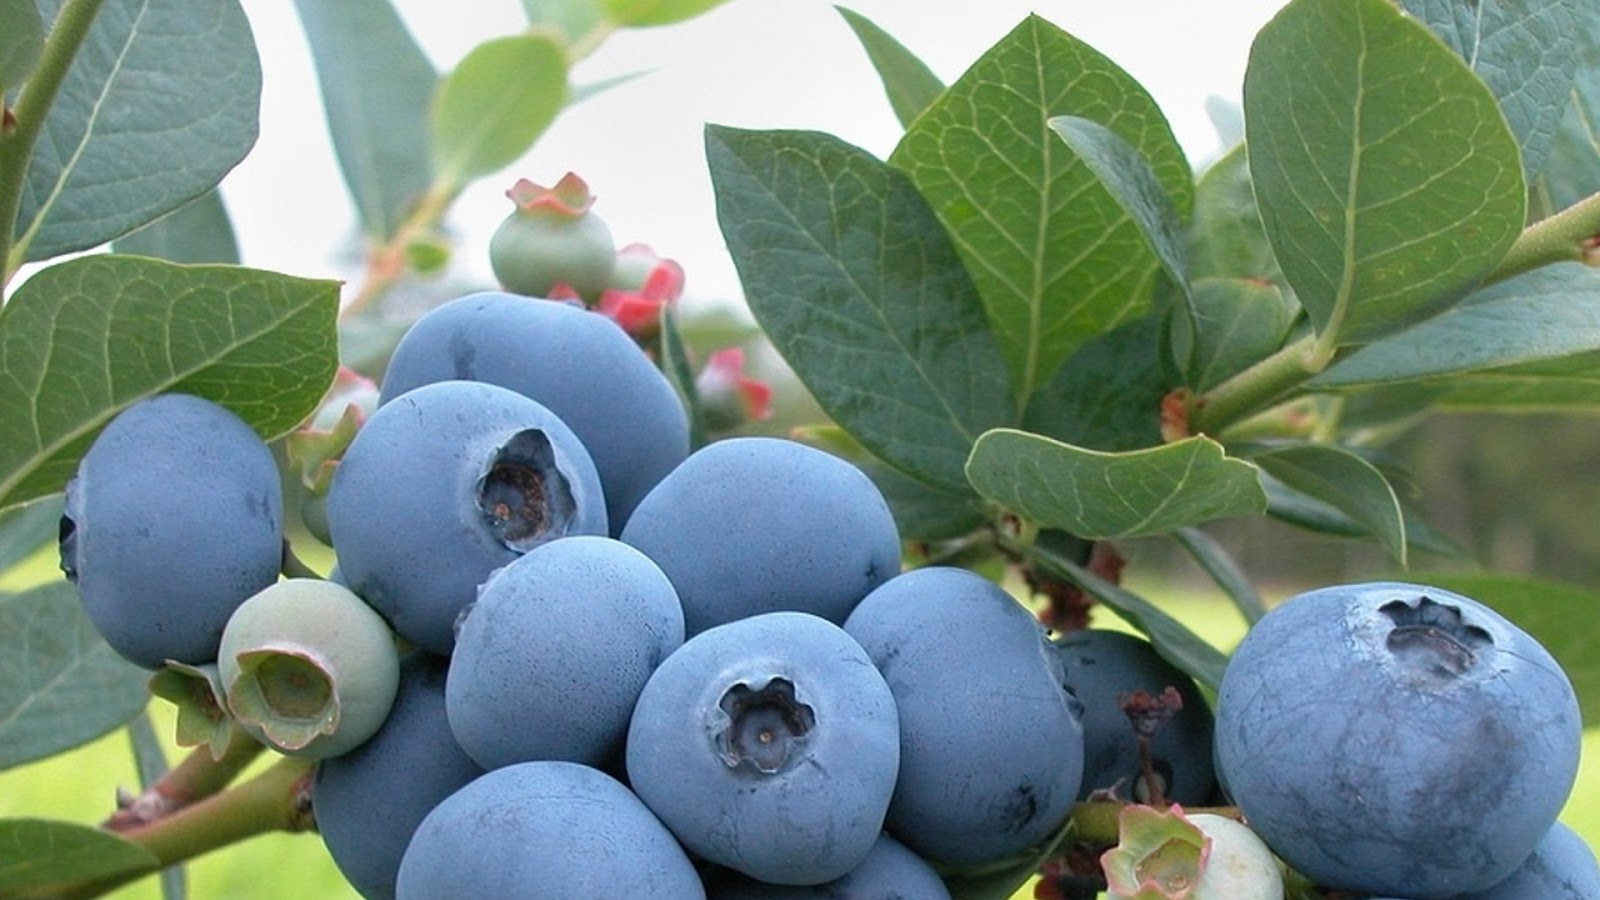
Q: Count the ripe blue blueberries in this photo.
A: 13